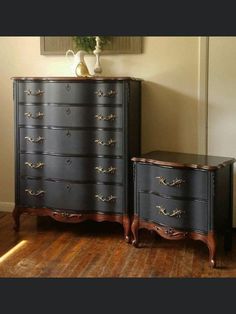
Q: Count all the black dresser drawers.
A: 7